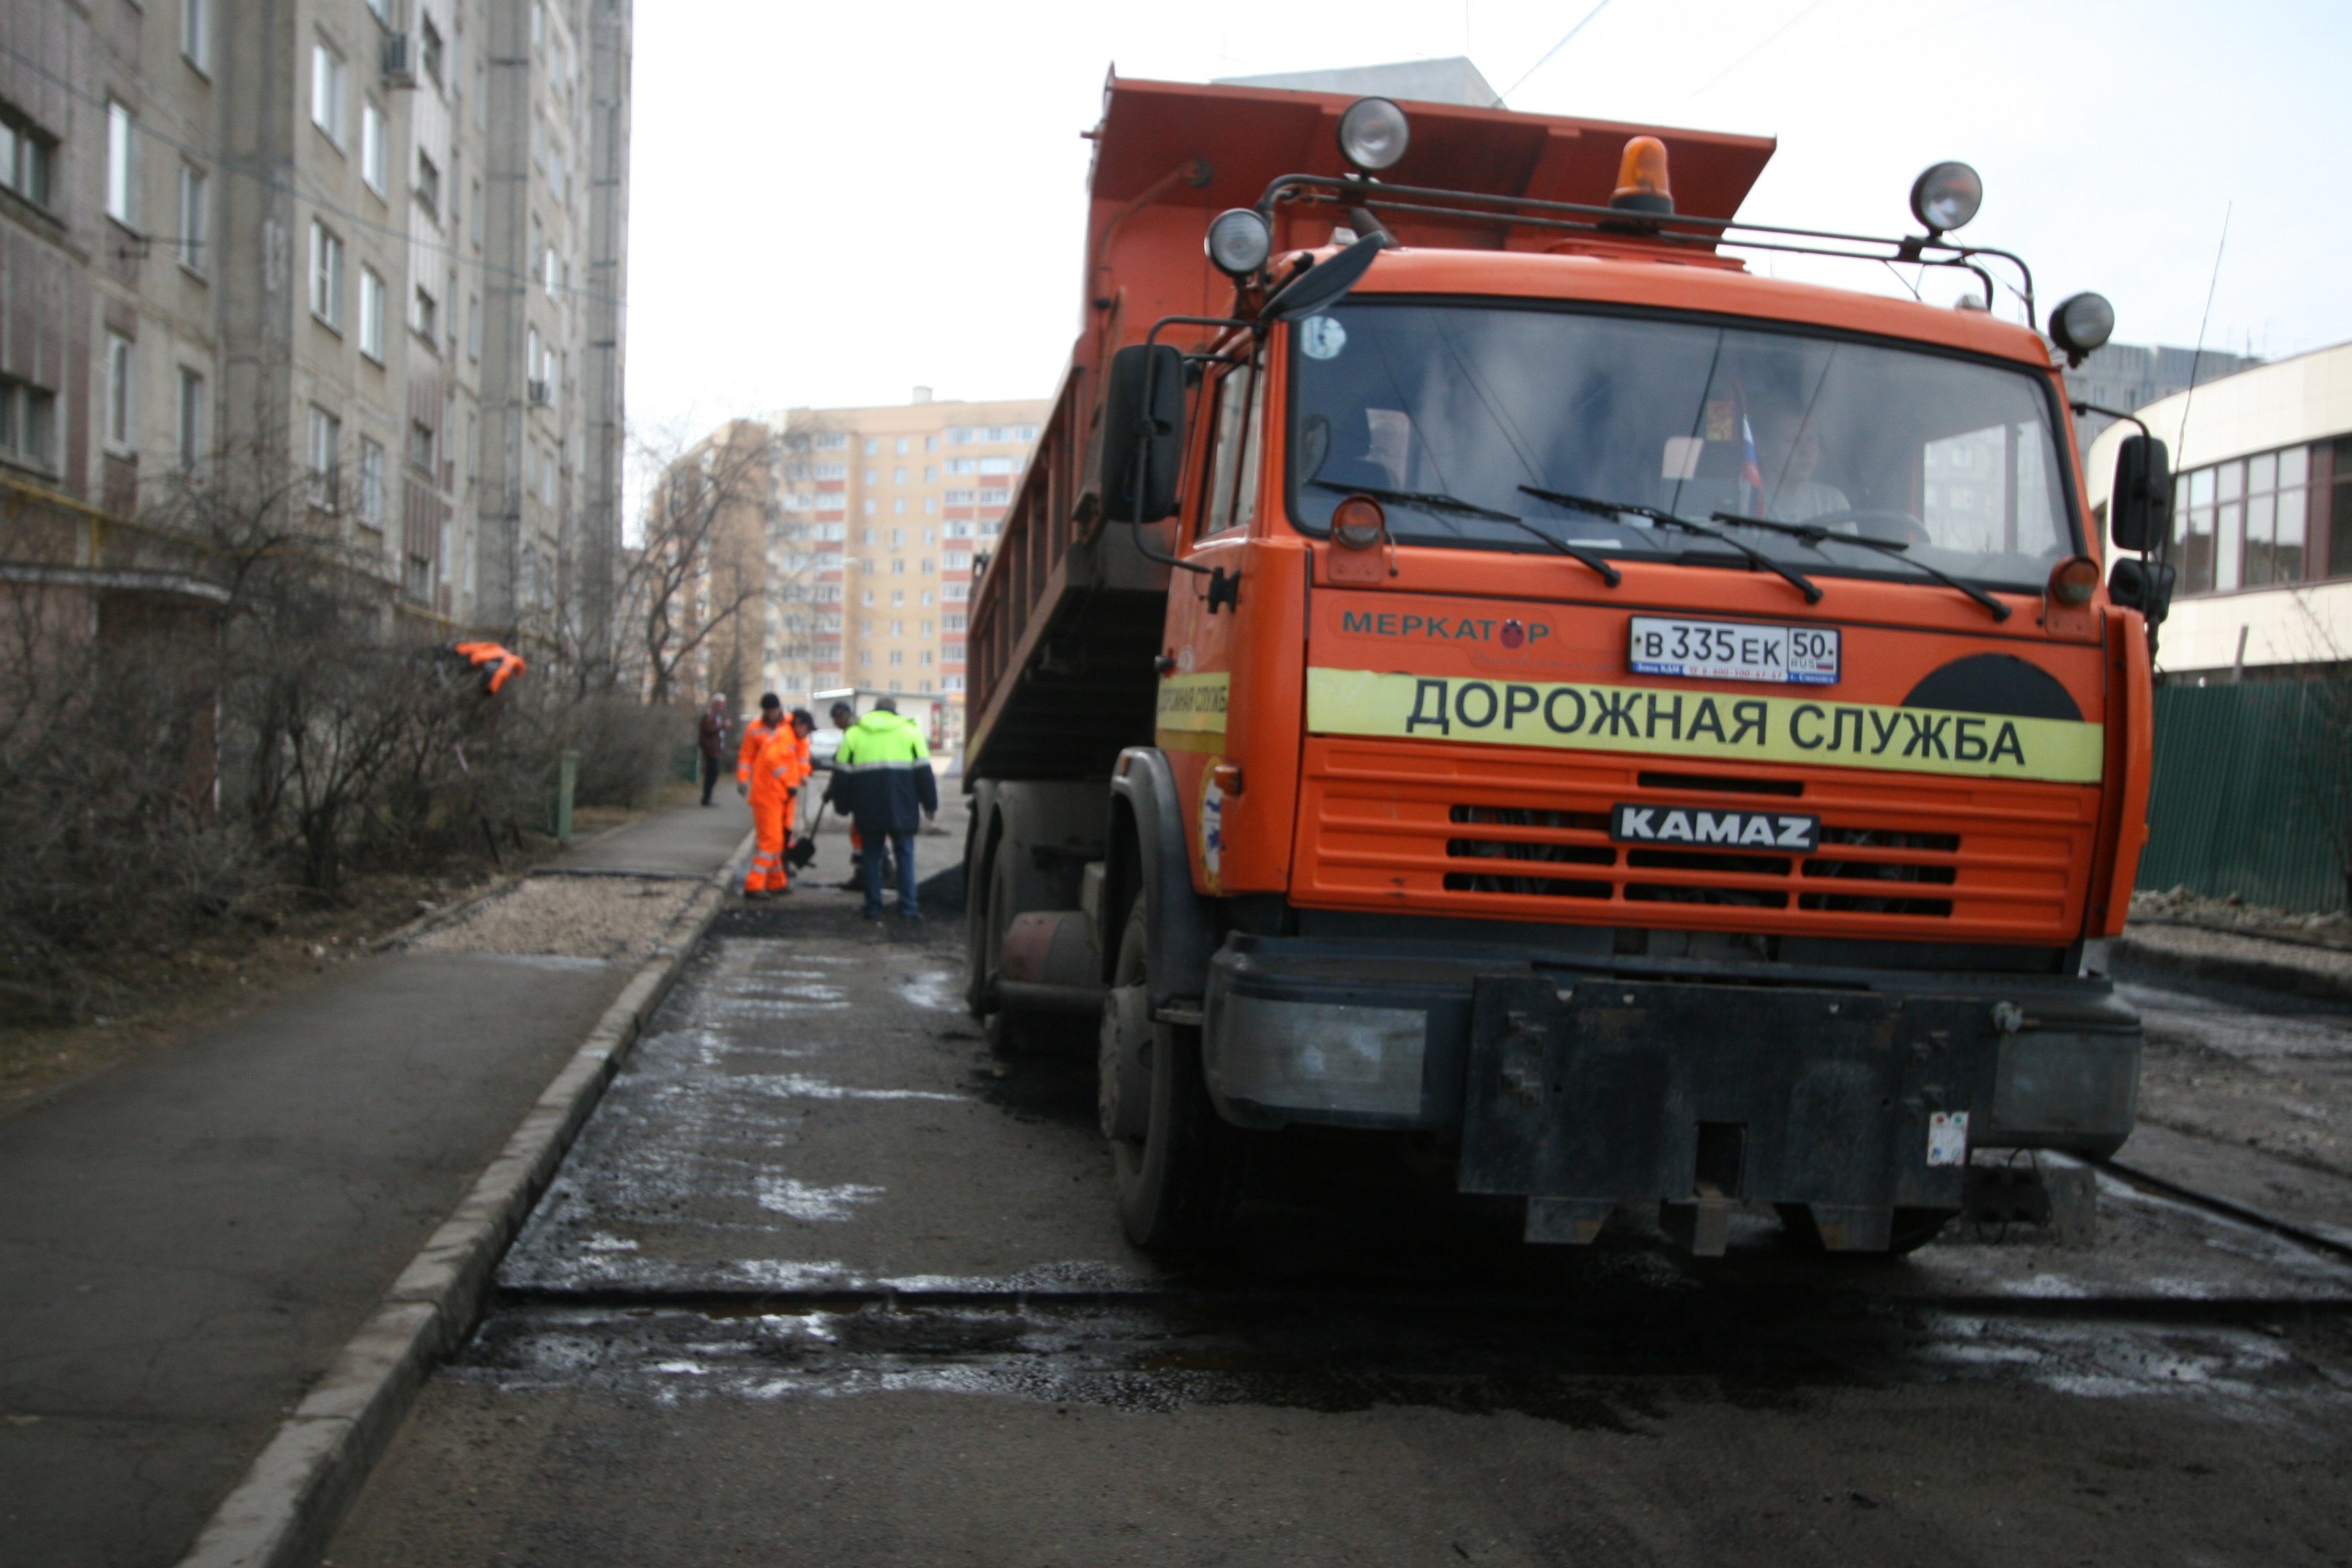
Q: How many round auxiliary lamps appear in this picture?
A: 4